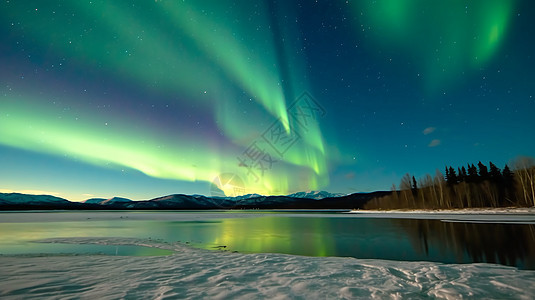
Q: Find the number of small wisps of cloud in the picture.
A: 2